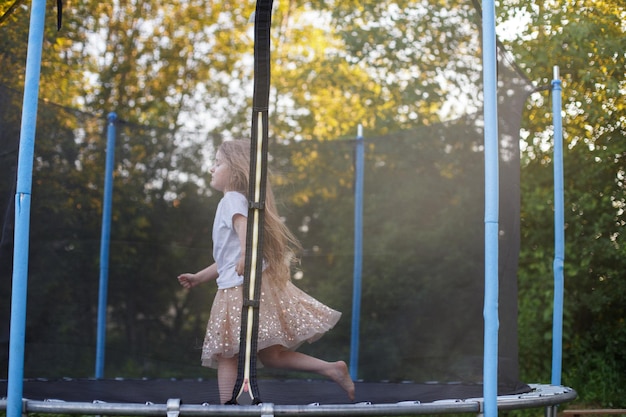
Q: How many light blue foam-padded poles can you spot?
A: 5